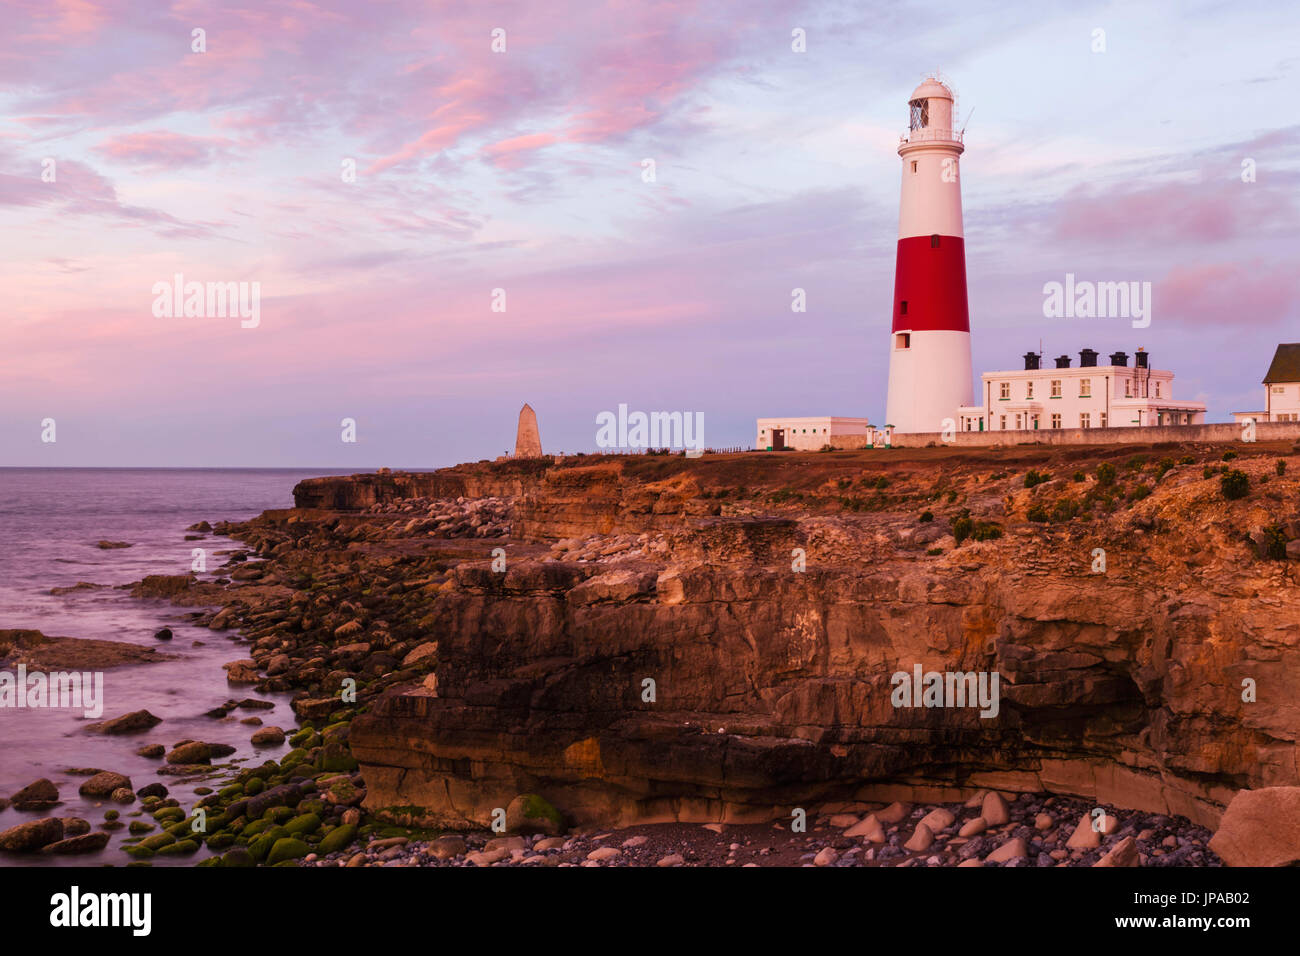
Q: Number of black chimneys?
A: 5